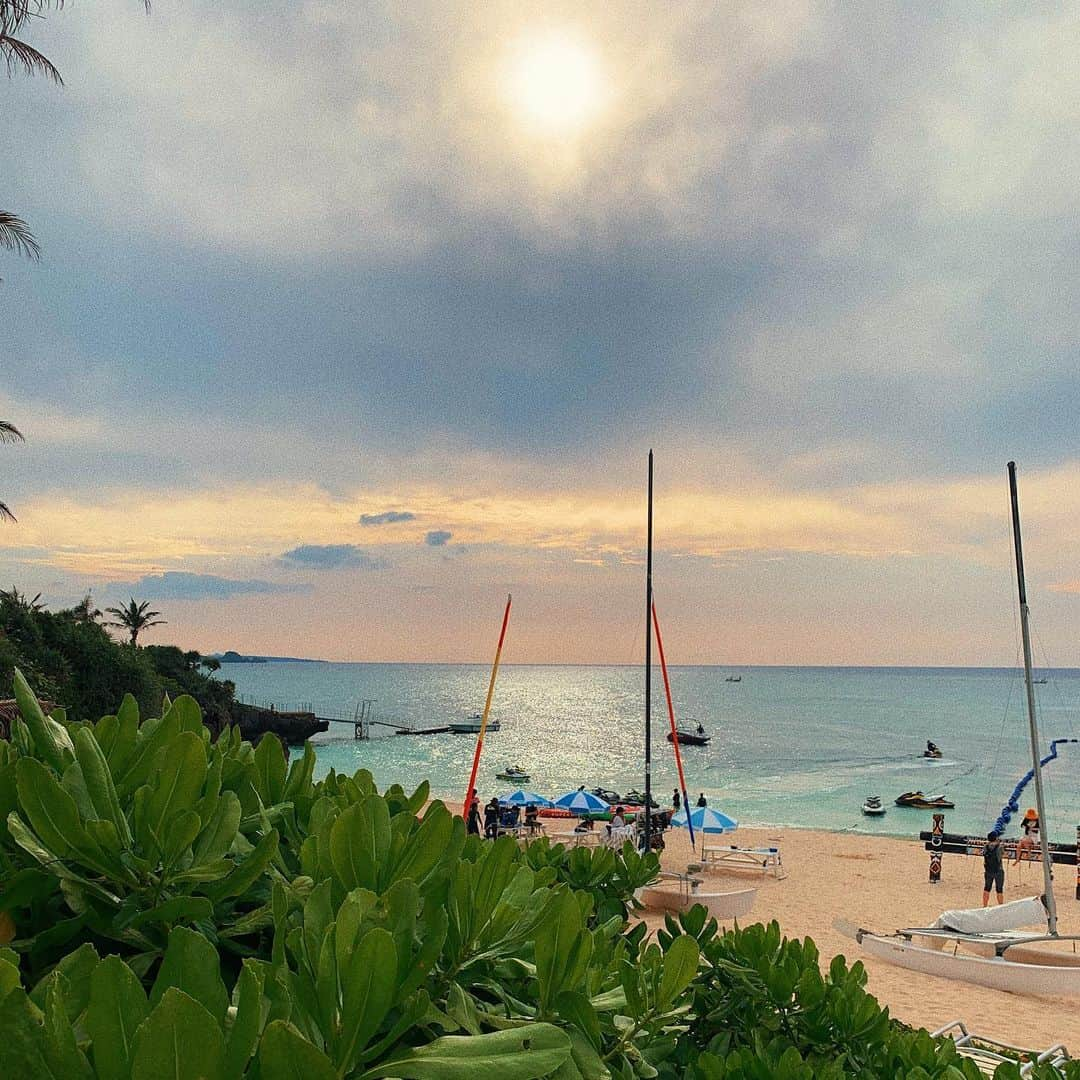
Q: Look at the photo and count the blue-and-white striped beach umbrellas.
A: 3